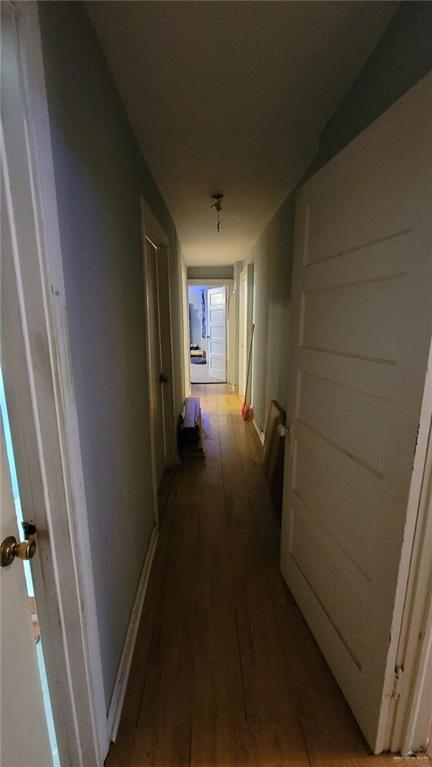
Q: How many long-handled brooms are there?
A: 1